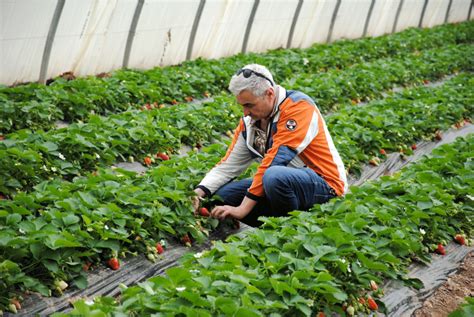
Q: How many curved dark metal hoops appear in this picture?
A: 11